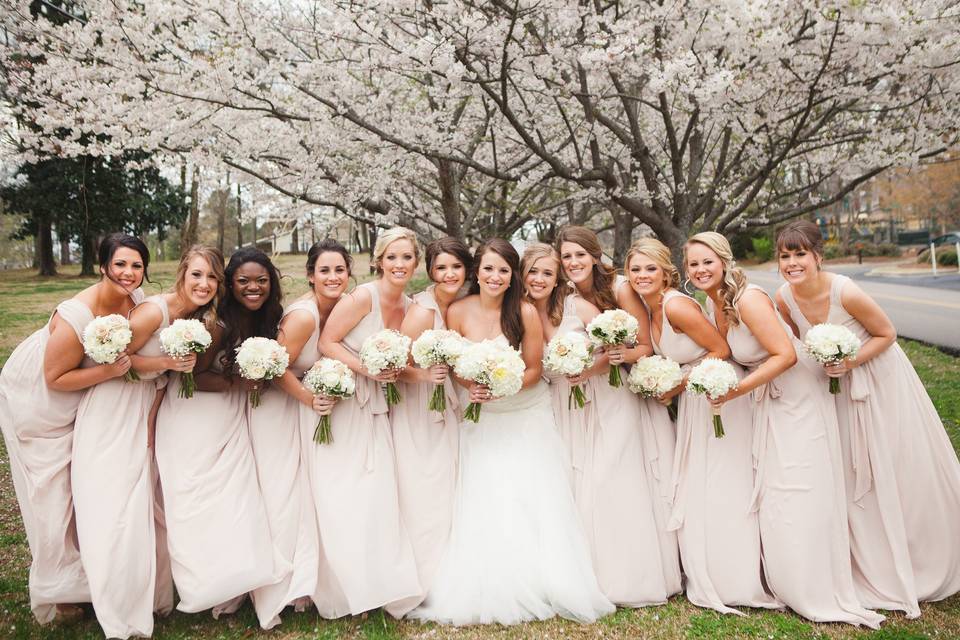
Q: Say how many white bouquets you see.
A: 12